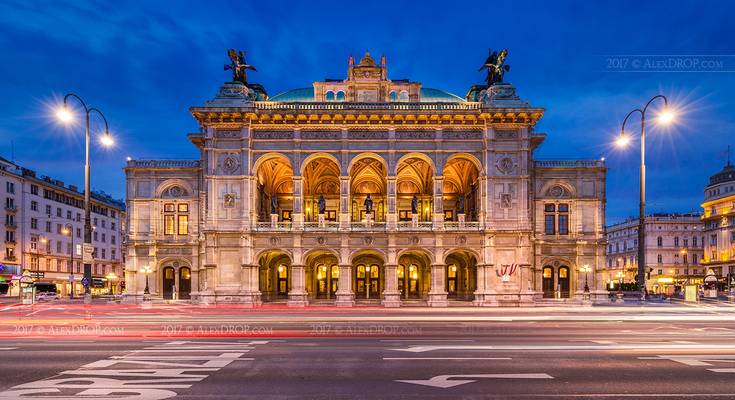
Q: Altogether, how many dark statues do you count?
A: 7